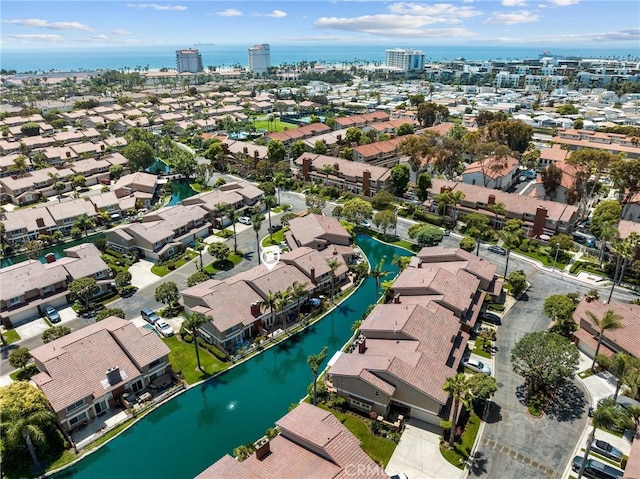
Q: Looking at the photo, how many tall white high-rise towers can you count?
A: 3